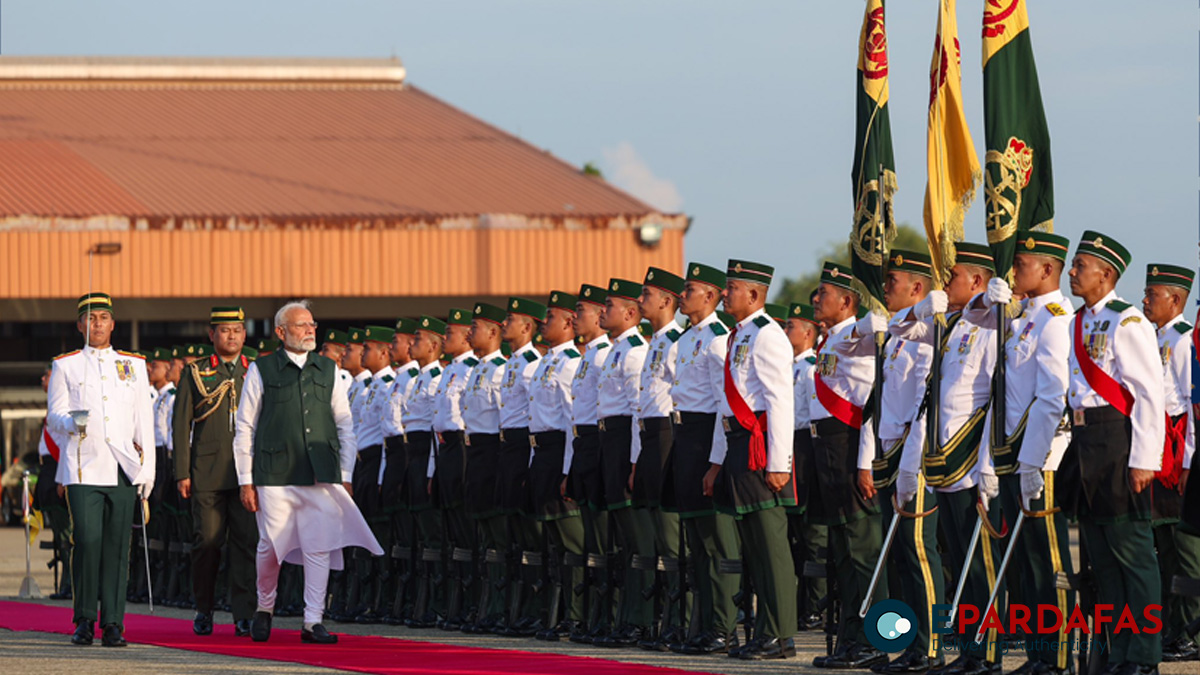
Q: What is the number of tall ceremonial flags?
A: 3